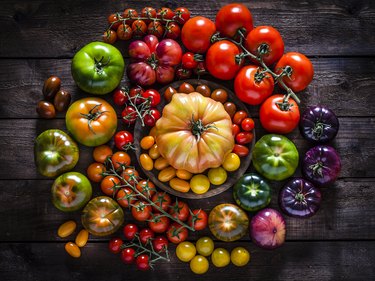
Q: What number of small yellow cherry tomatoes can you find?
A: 8